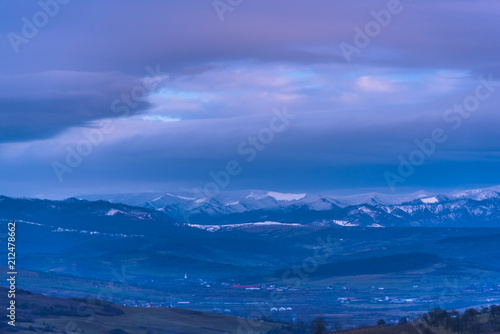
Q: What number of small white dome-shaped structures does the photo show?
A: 3